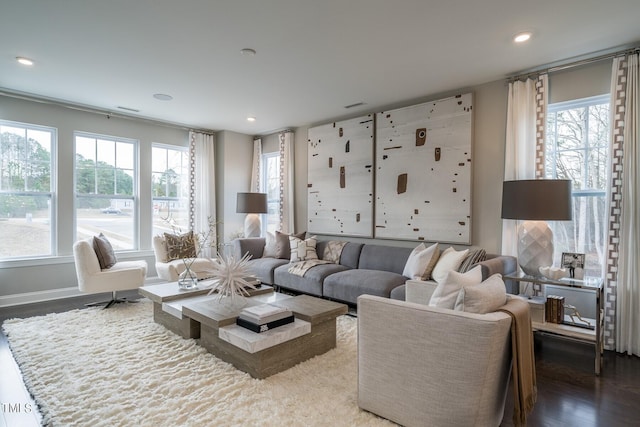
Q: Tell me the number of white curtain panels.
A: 5